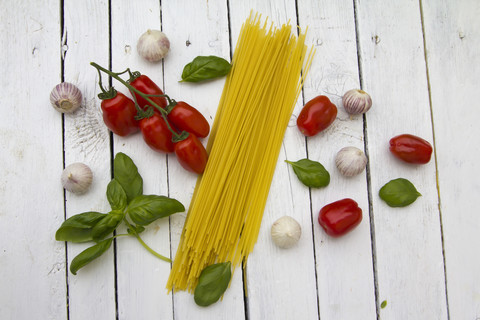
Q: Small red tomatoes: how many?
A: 8